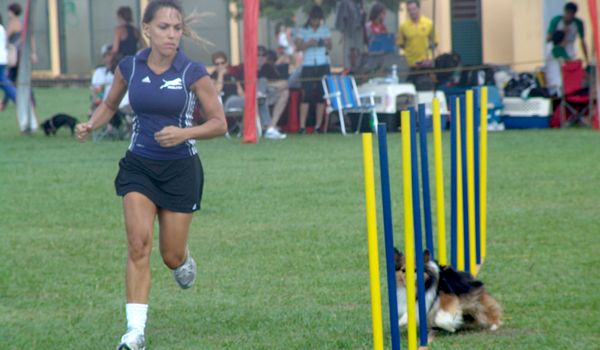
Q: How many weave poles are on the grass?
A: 12